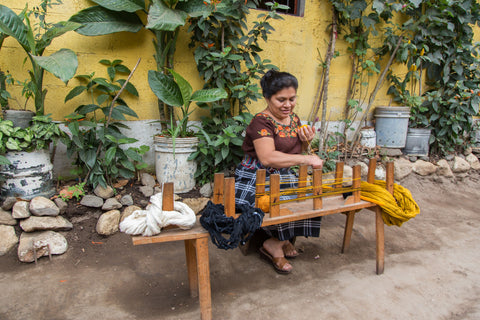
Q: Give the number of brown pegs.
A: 11